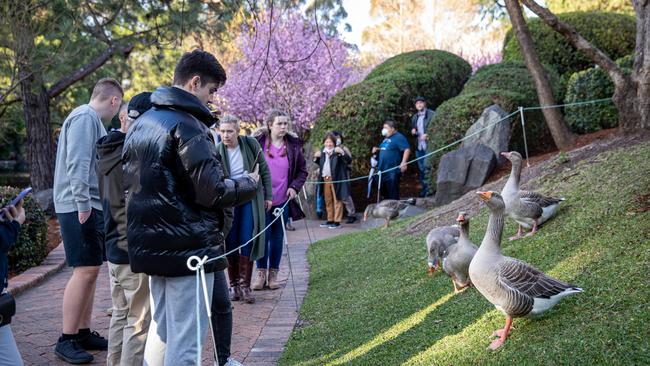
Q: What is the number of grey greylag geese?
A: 5